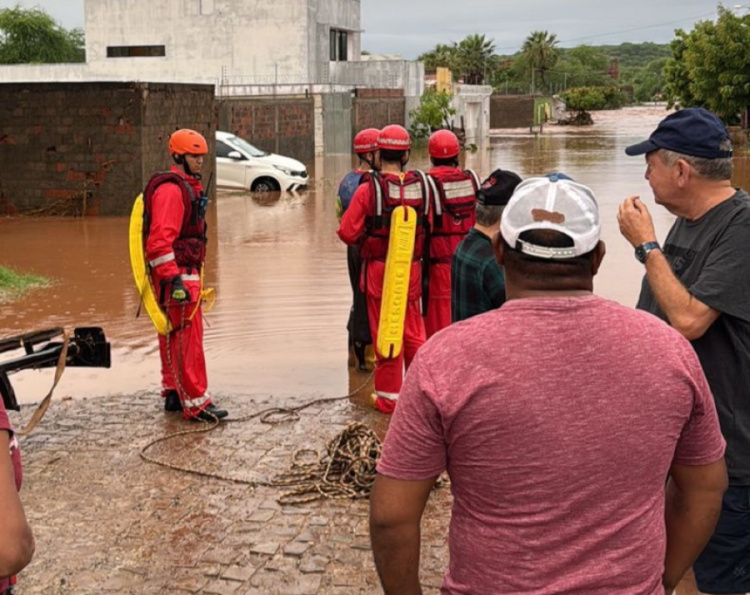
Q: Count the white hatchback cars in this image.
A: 1